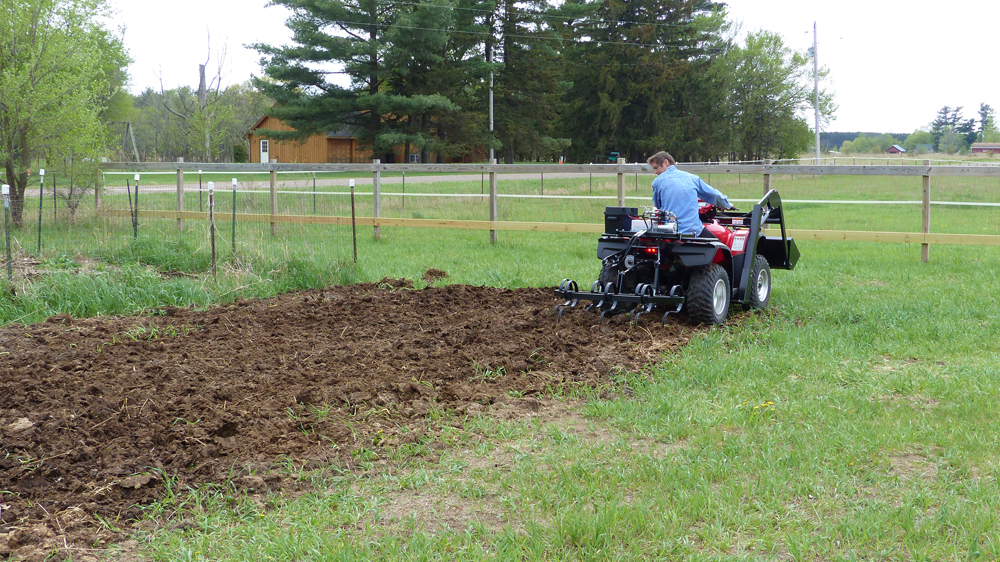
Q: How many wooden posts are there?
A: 8